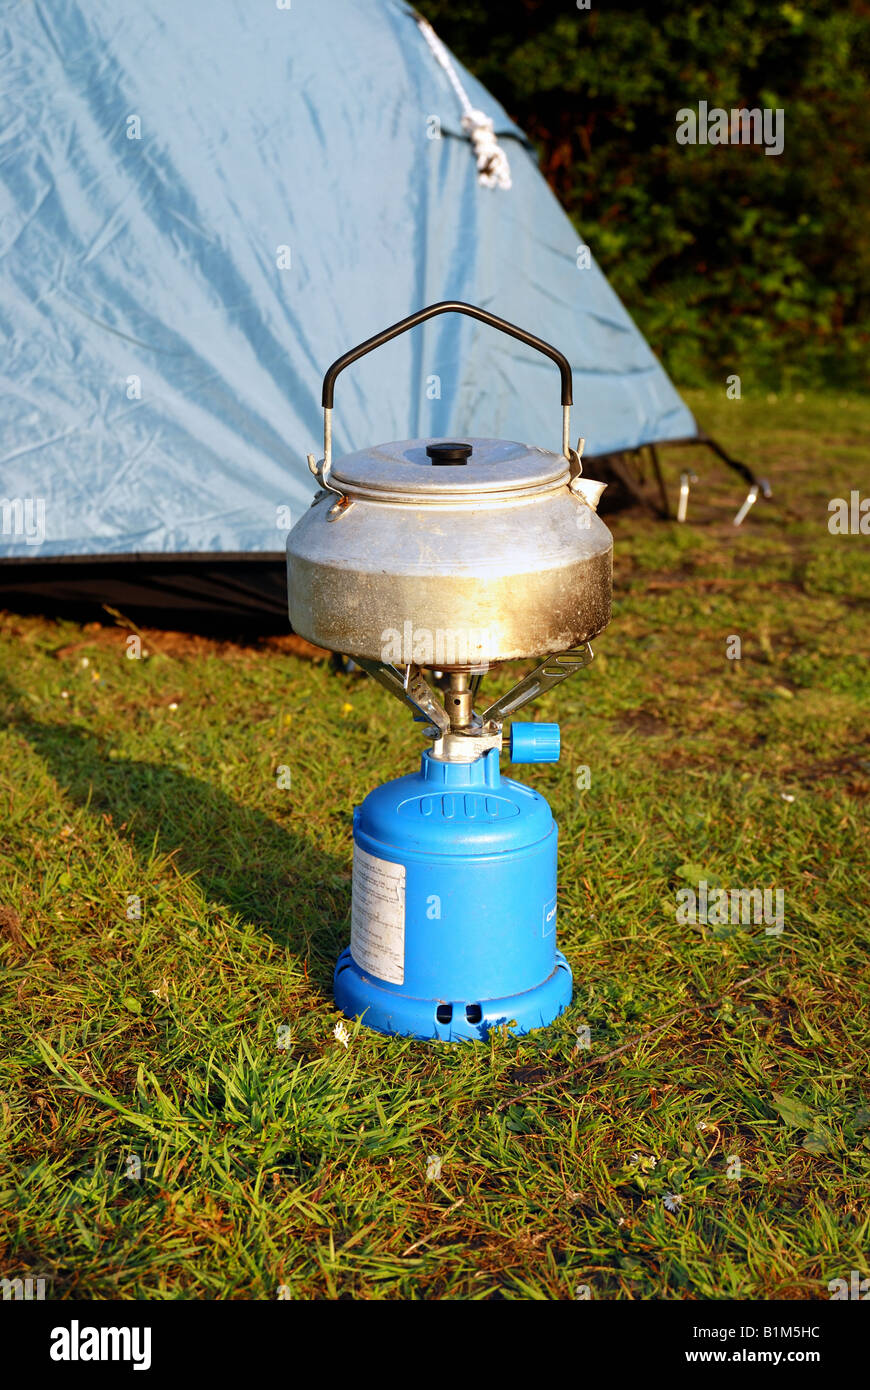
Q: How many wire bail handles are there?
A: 1